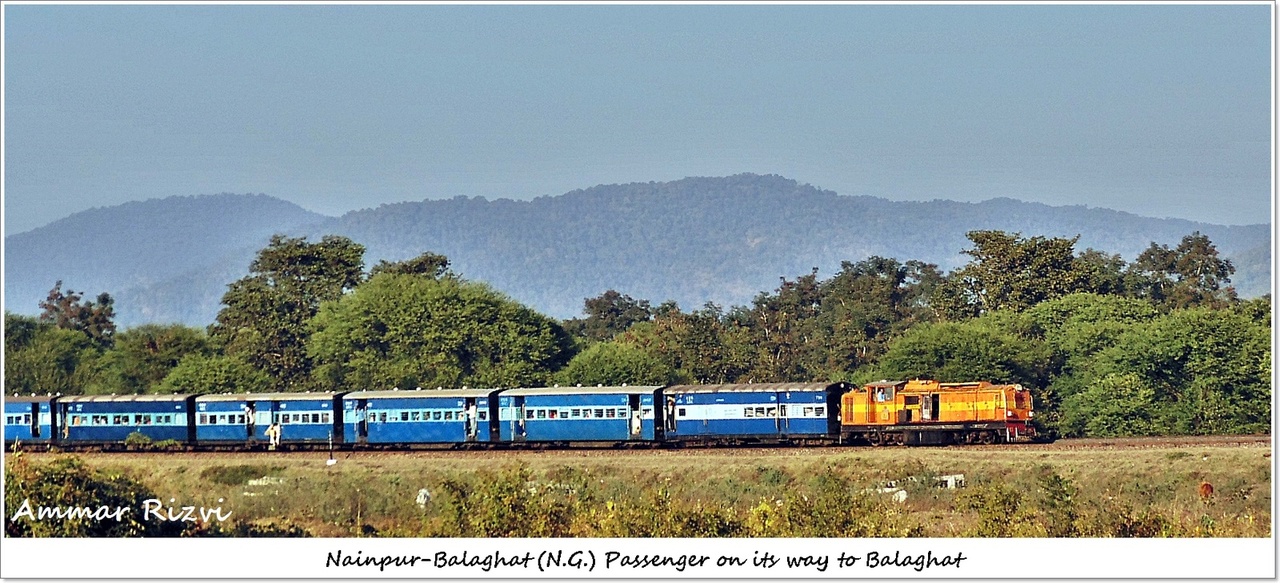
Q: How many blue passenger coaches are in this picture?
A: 6